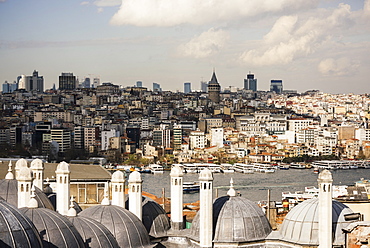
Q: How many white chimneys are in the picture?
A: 9